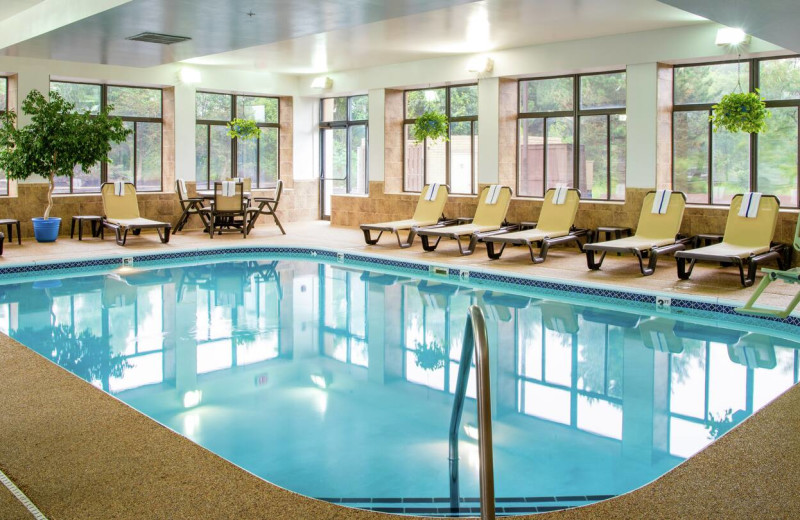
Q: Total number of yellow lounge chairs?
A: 6